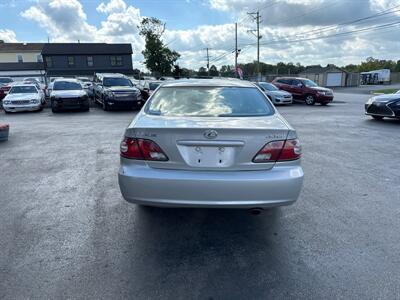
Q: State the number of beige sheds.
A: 1